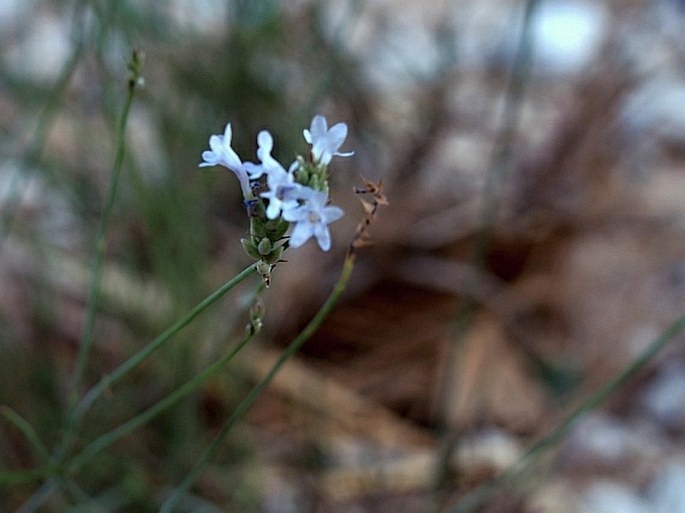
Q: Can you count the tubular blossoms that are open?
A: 5